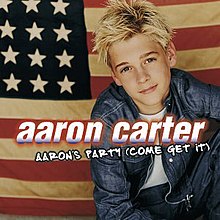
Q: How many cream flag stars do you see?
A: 12